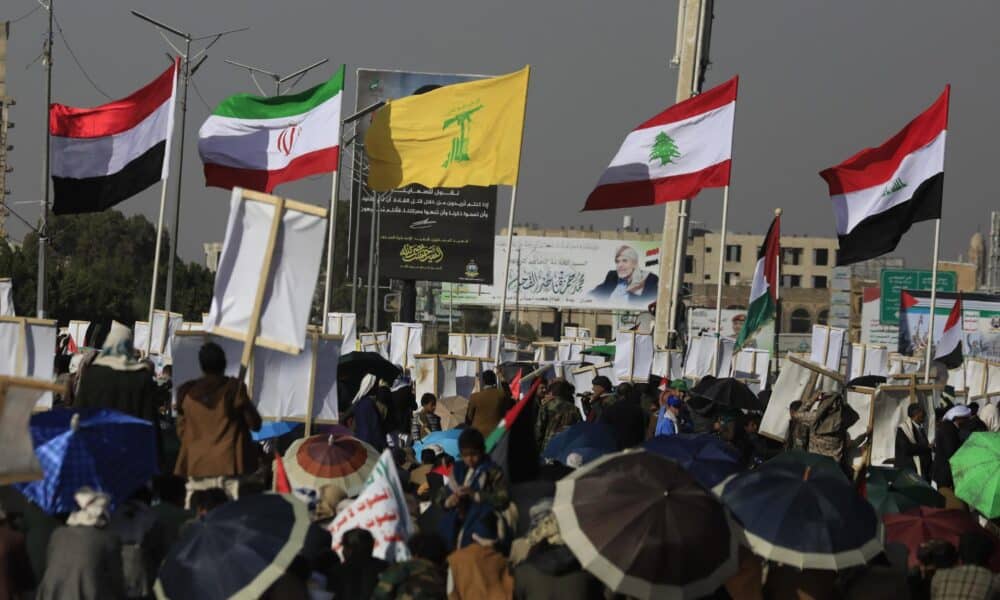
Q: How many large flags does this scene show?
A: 5